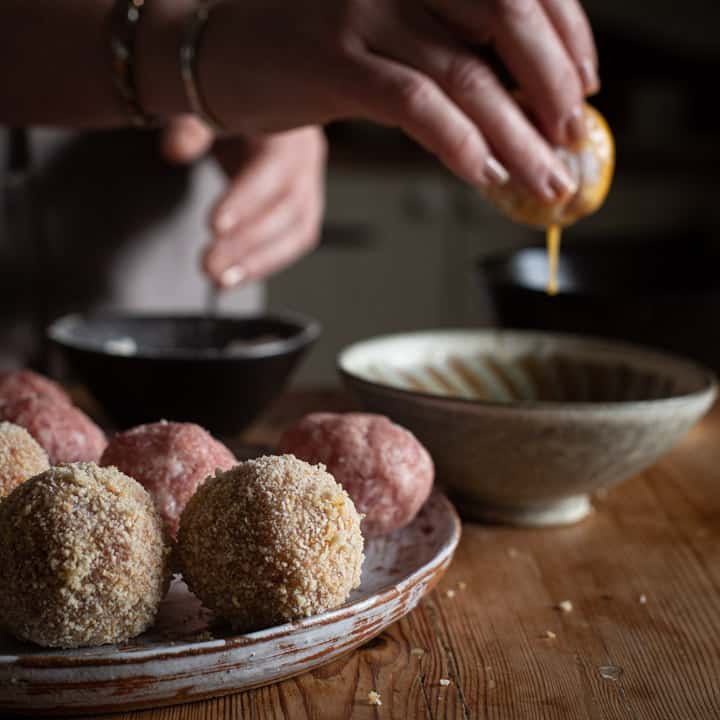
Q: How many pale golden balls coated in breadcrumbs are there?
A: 3